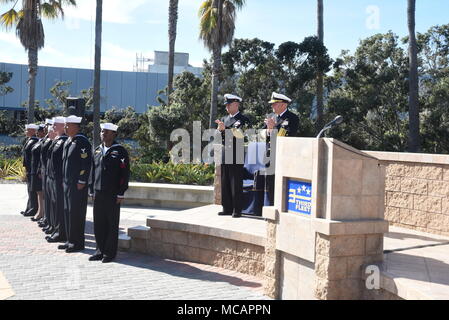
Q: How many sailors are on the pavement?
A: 7